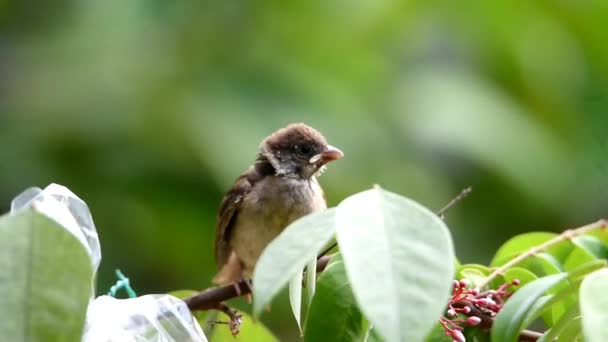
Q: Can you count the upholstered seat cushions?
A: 0